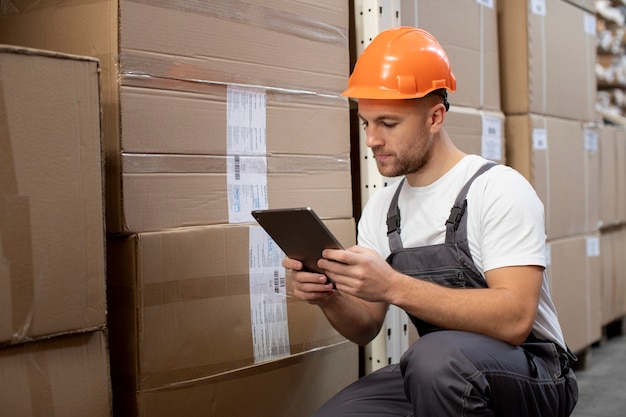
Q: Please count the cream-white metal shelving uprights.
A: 1